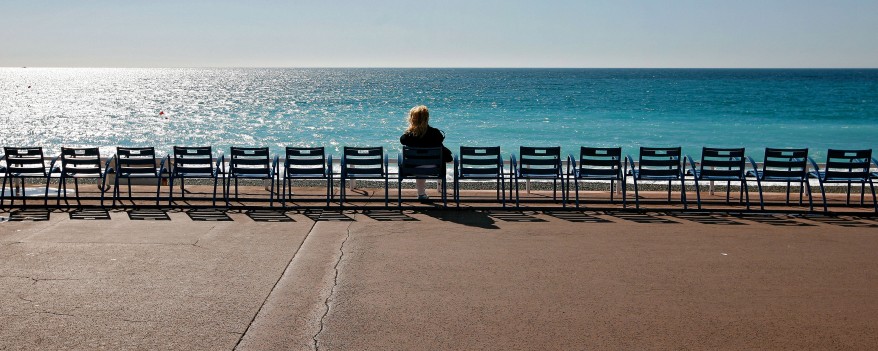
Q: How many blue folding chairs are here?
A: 15